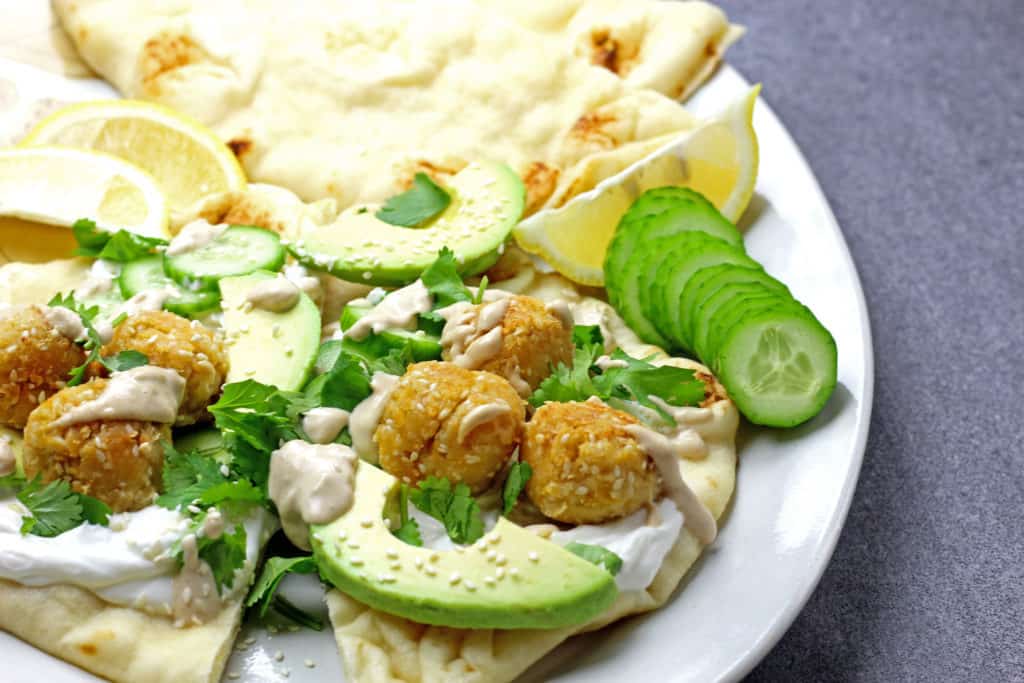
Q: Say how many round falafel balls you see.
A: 6